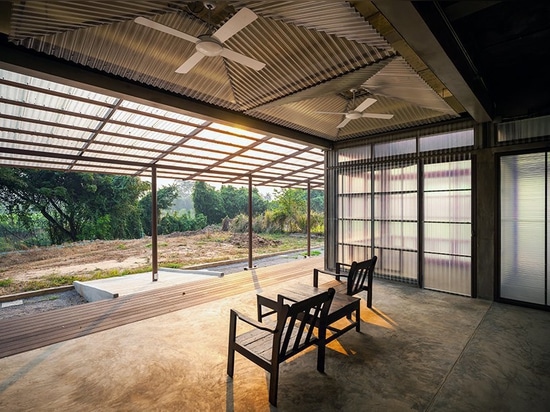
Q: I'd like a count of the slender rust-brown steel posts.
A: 3